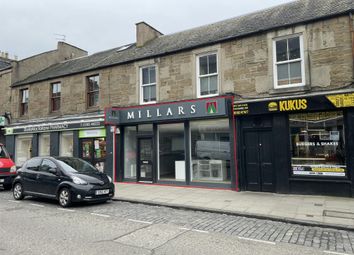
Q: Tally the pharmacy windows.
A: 3